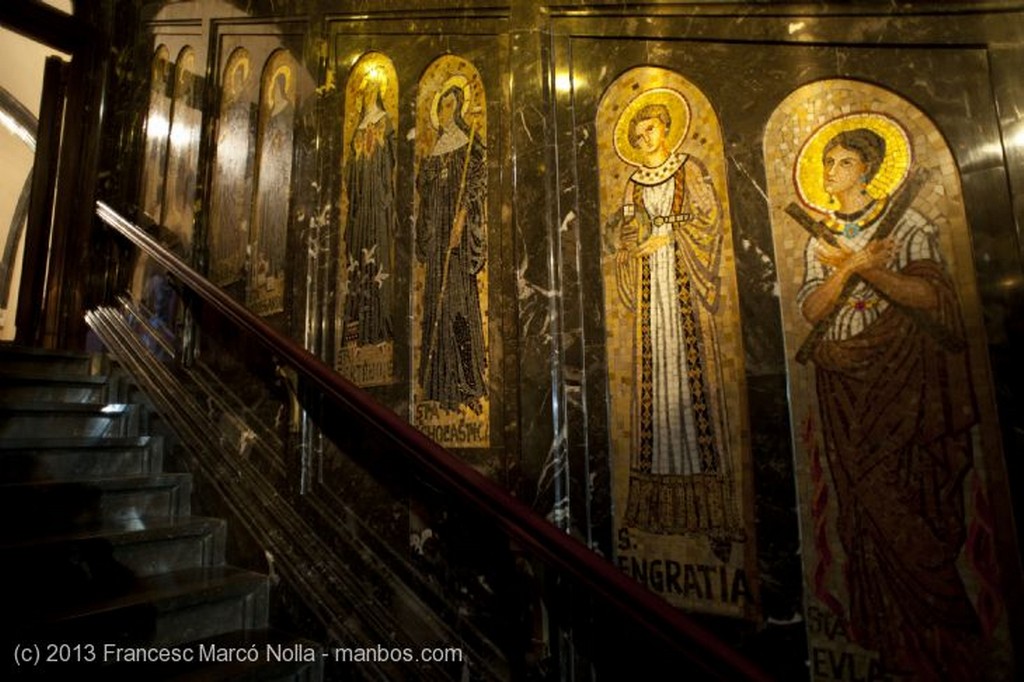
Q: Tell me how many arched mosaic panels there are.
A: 8